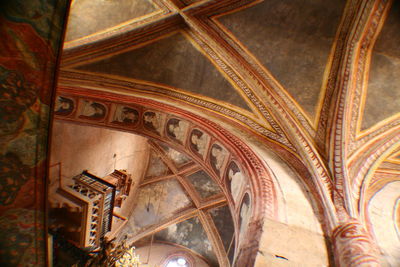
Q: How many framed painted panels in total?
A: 9